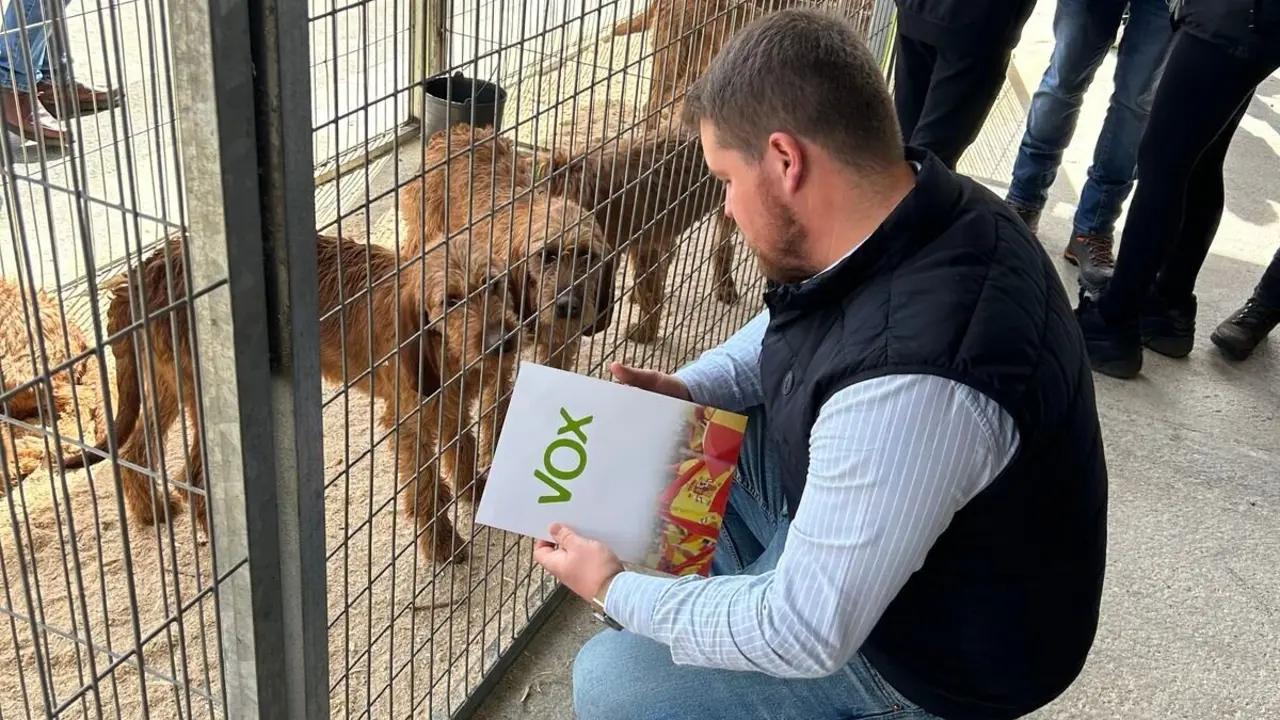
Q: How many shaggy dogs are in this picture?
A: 5